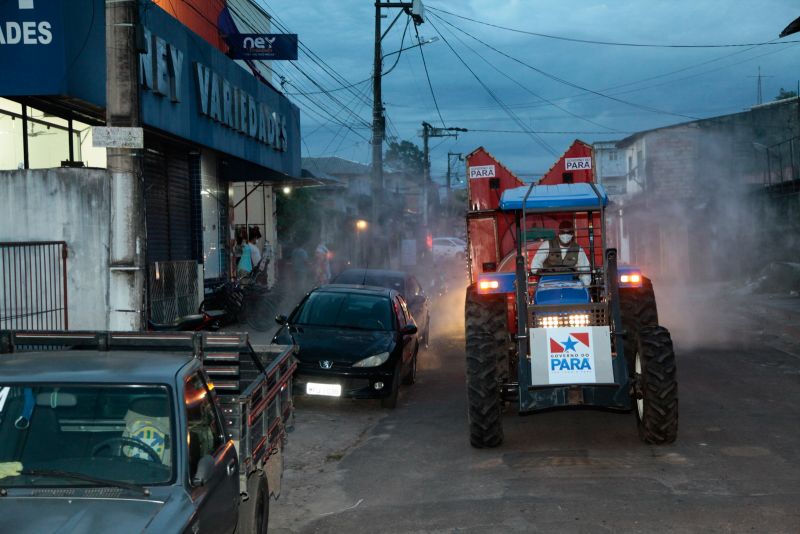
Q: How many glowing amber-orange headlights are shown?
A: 2